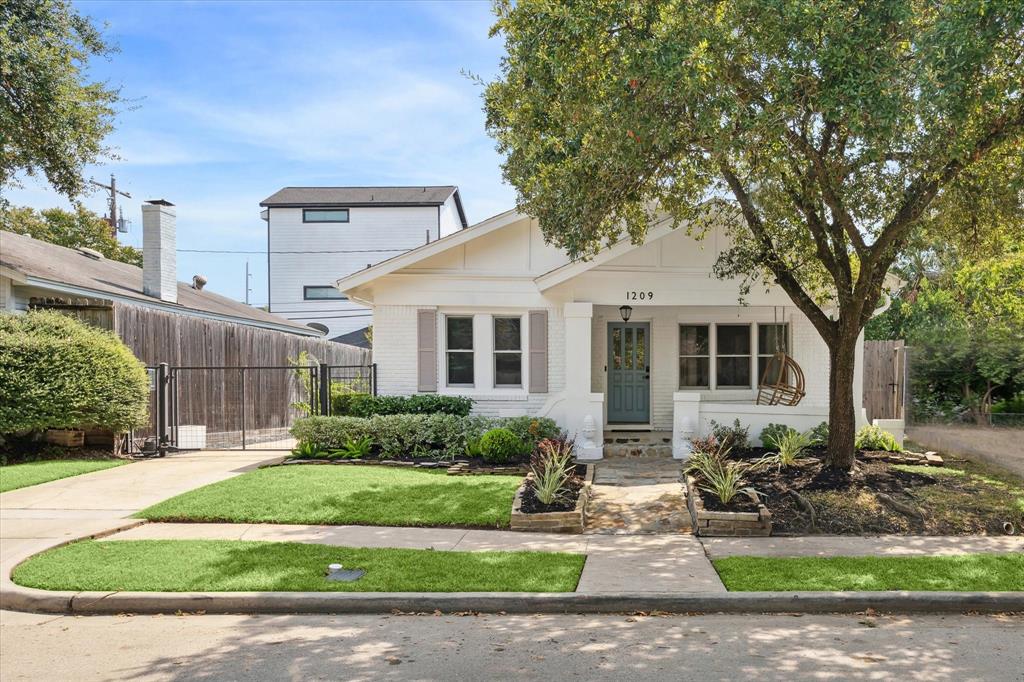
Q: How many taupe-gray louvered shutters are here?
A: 2